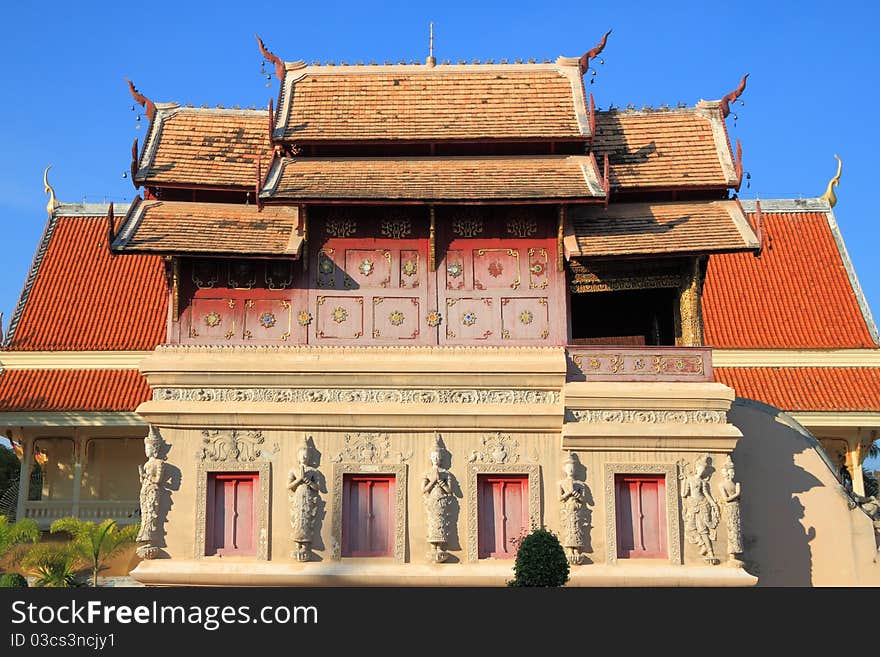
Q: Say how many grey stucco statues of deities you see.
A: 6